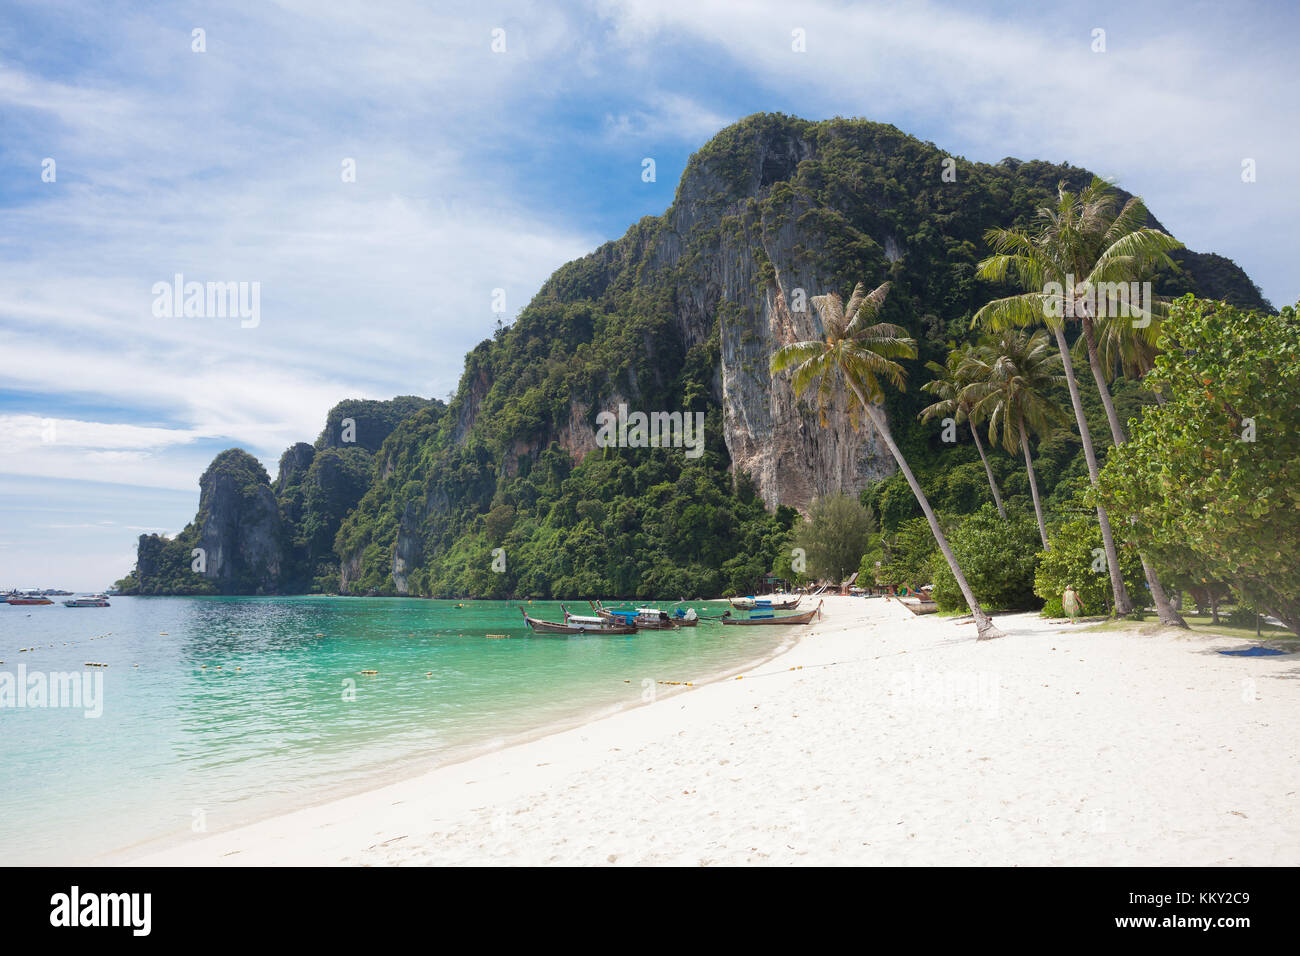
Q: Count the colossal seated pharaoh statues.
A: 0